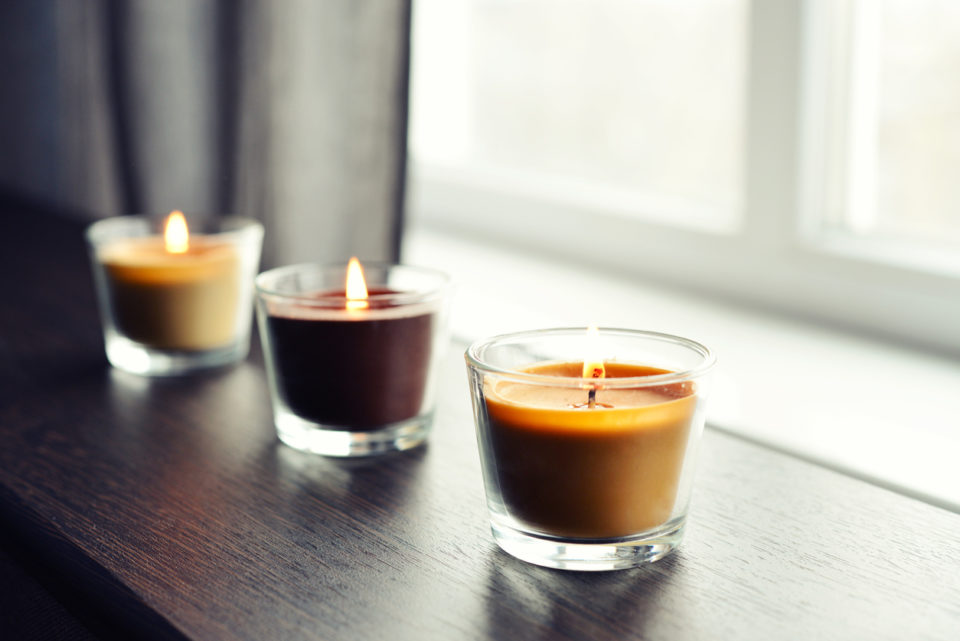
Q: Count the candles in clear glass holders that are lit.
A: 3